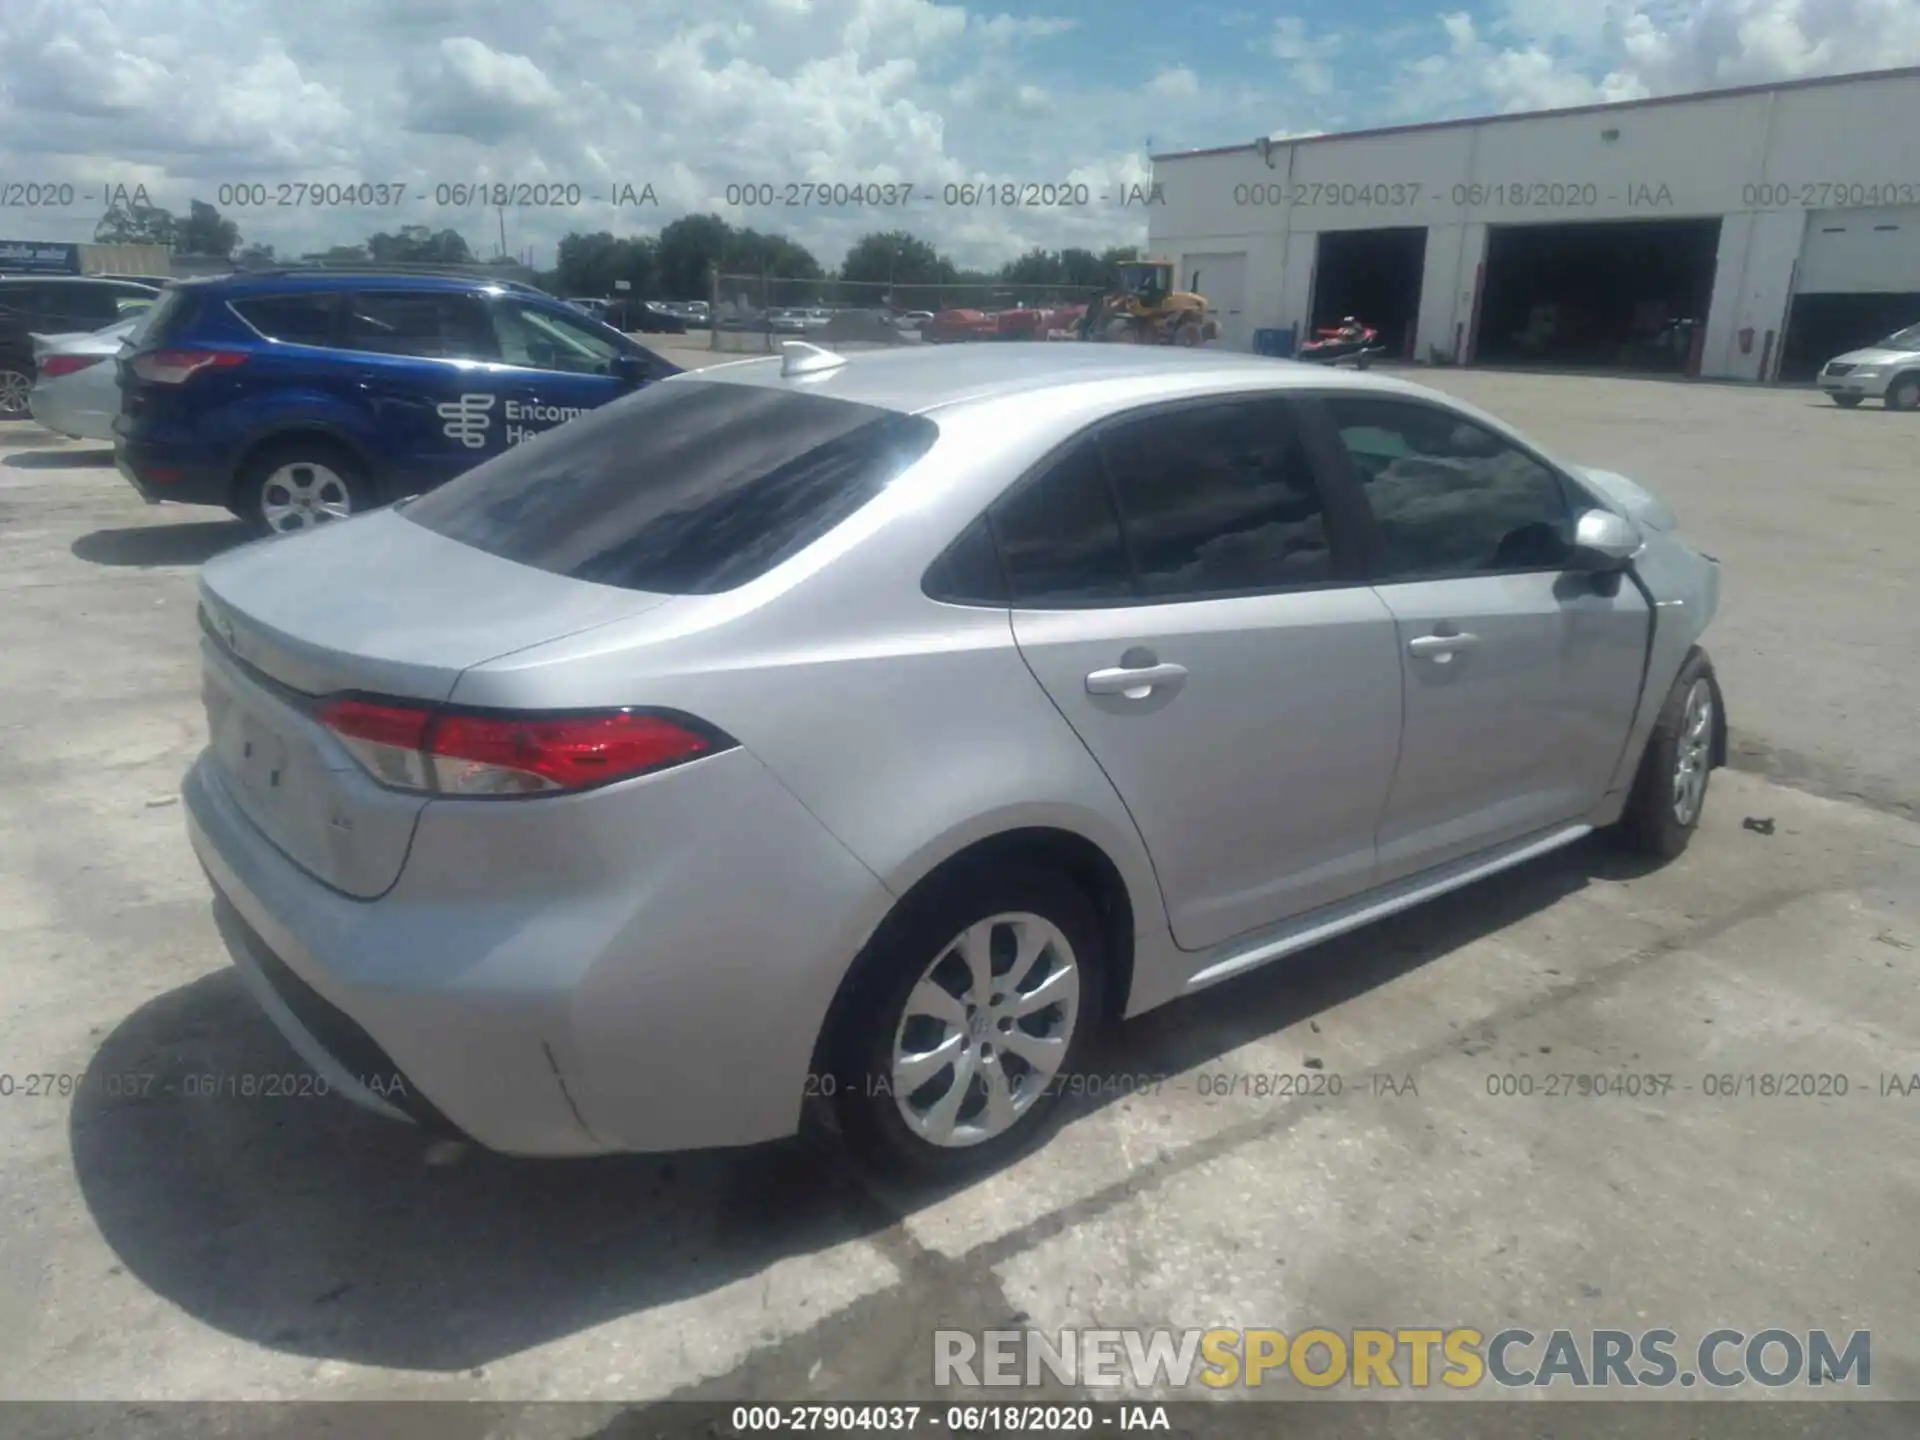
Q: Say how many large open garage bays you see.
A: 3